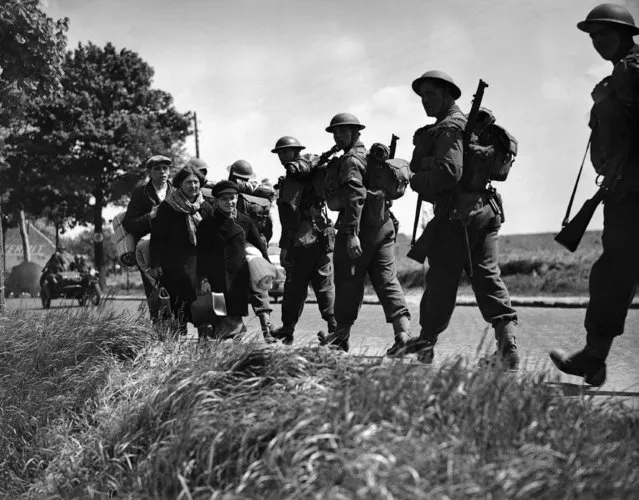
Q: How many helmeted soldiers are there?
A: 6